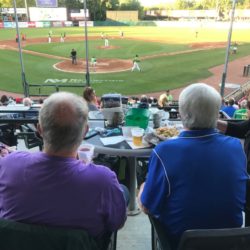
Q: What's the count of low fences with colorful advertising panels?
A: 1